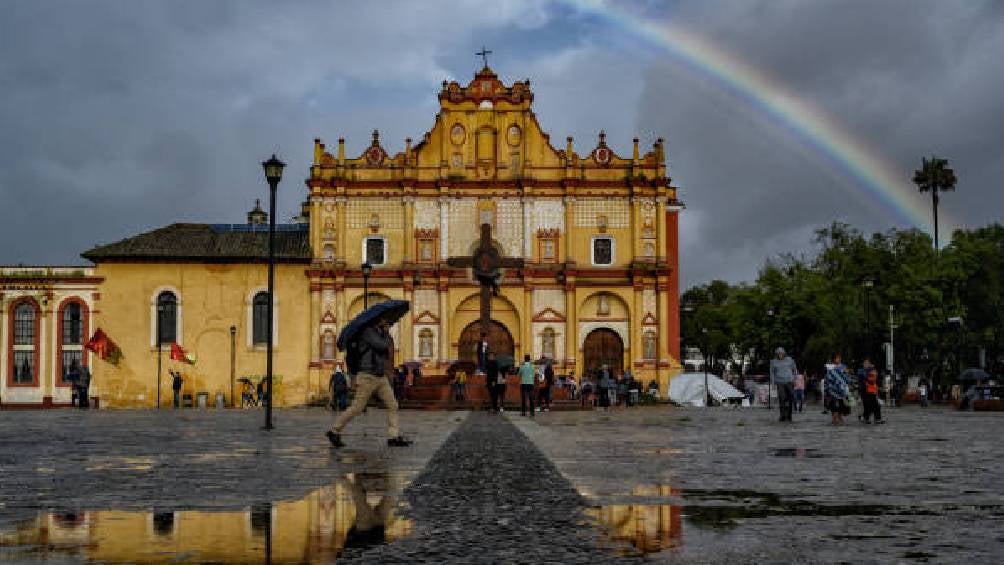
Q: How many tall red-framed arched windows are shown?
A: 2